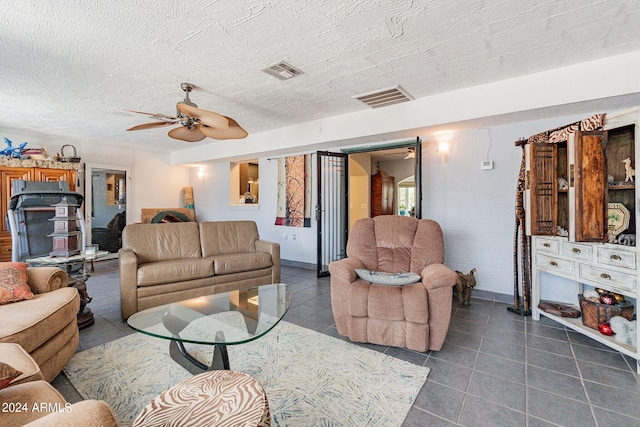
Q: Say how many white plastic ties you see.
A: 0